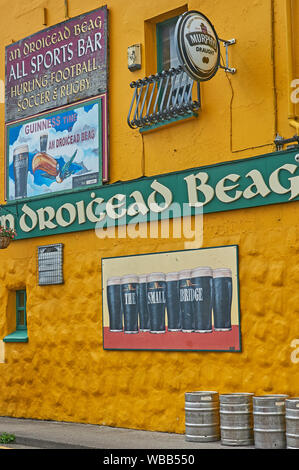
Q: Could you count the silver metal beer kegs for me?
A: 4